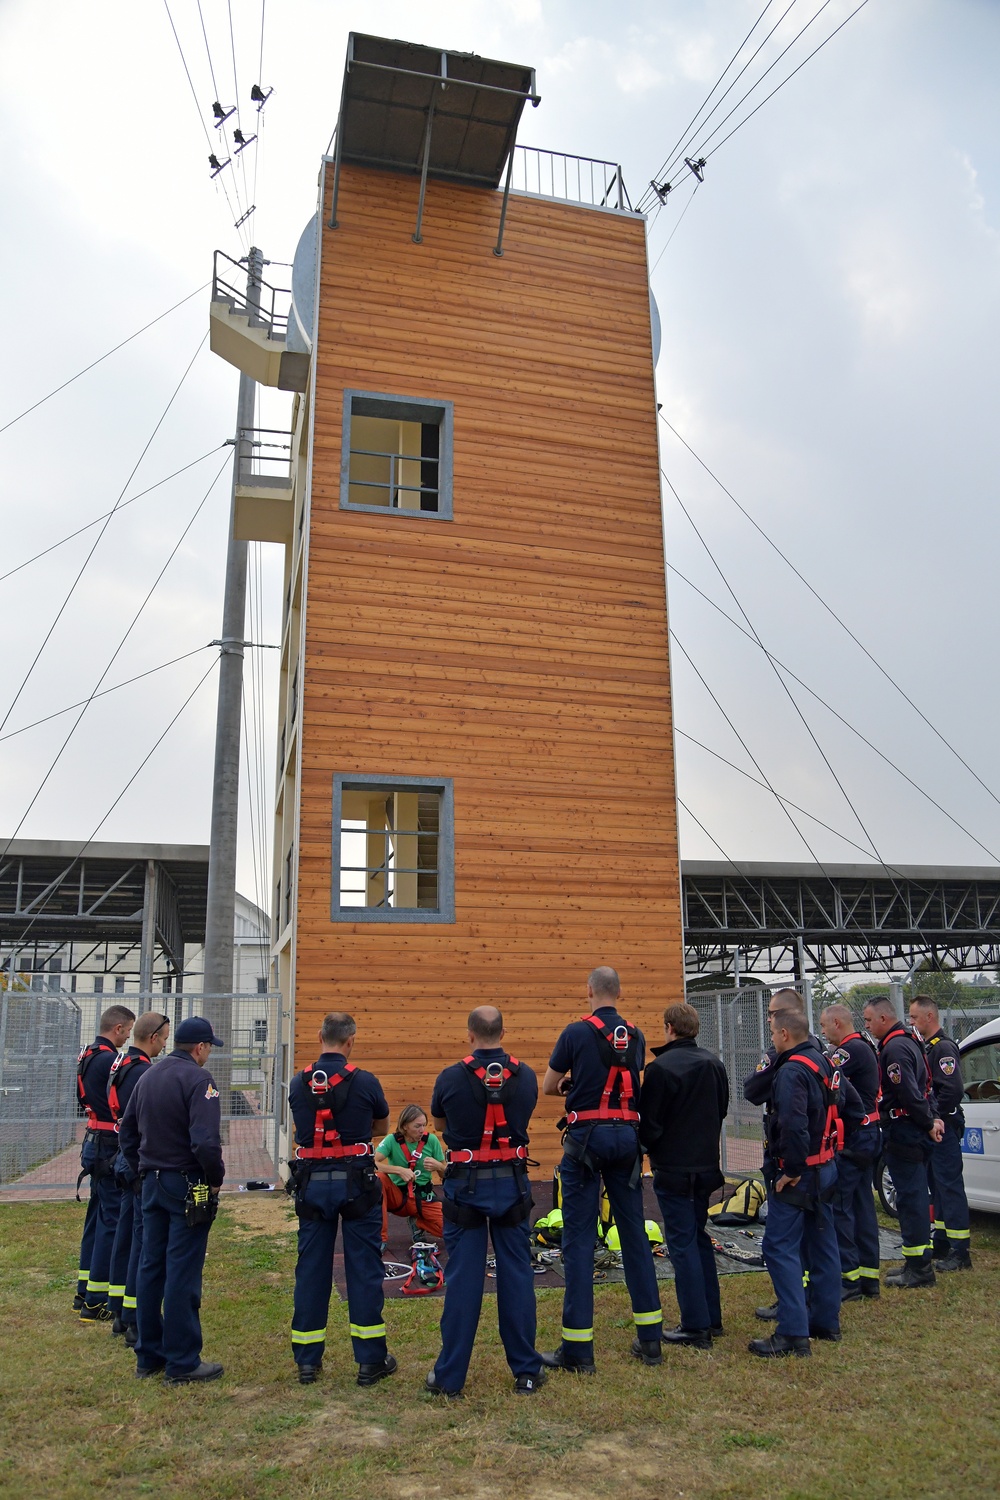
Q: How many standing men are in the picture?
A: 12